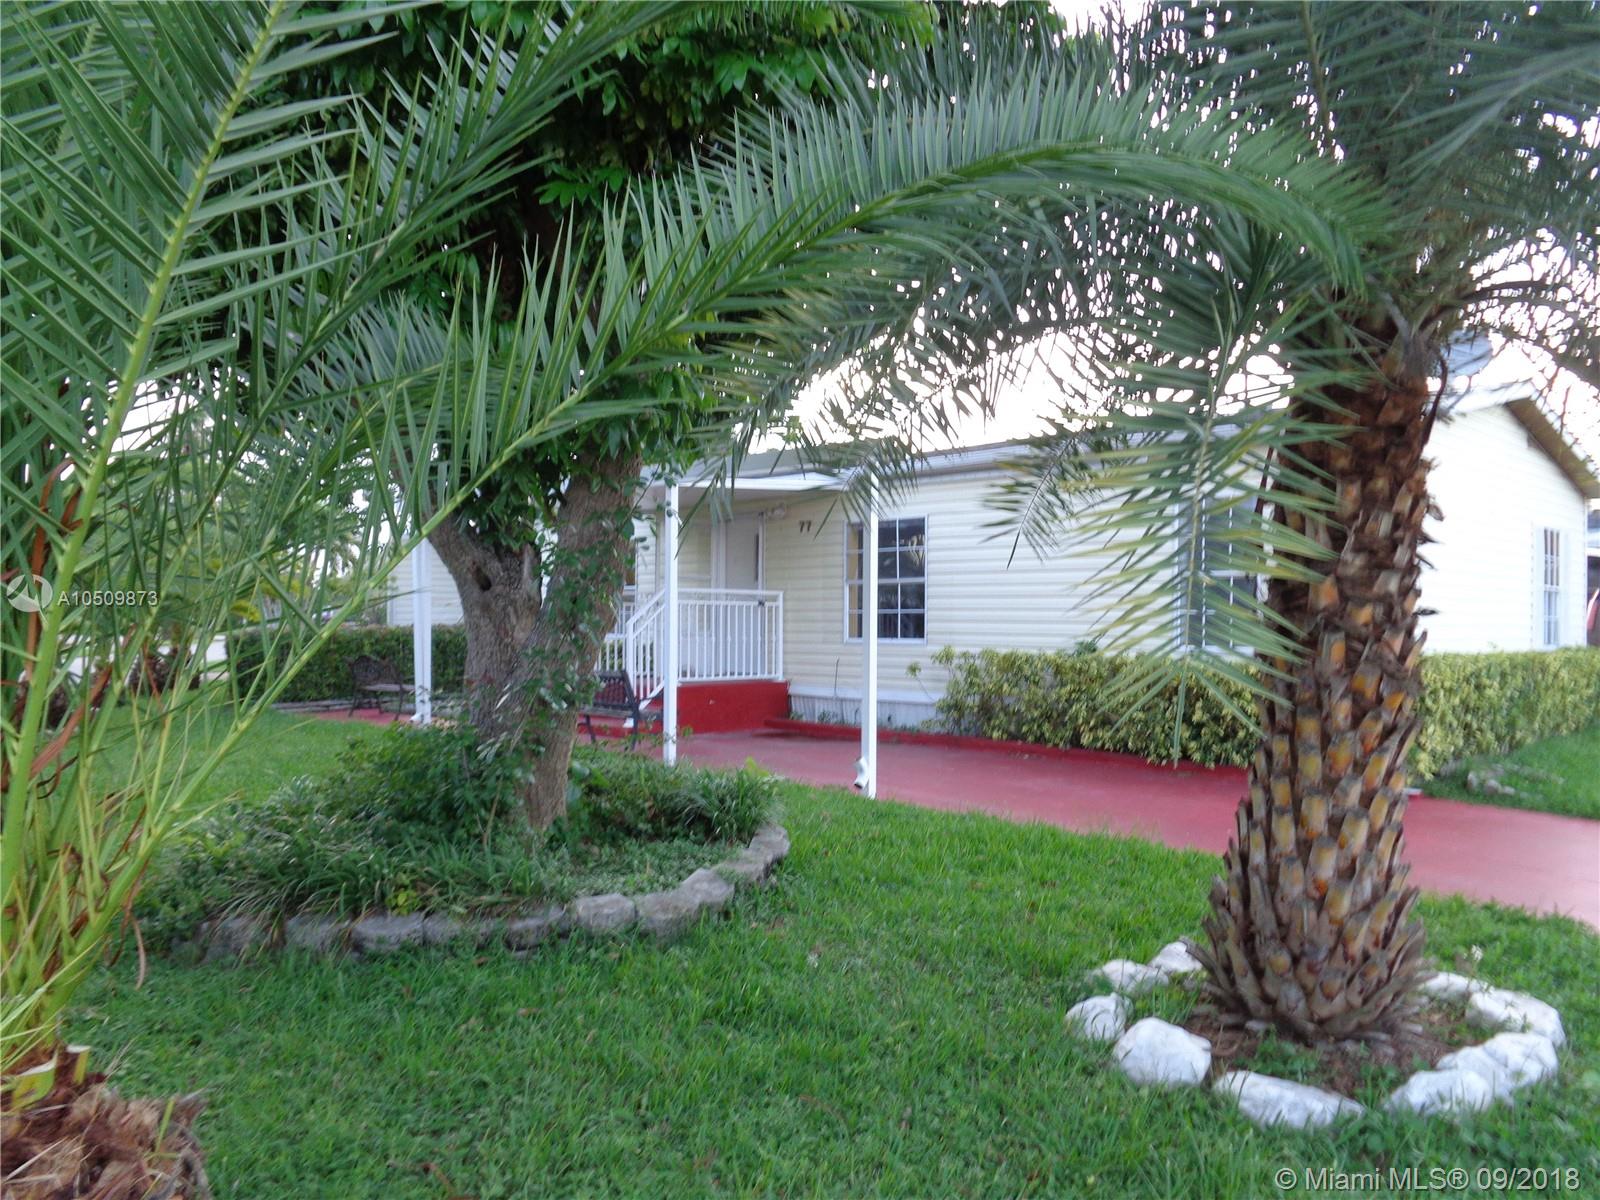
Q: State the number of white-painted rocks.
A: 9